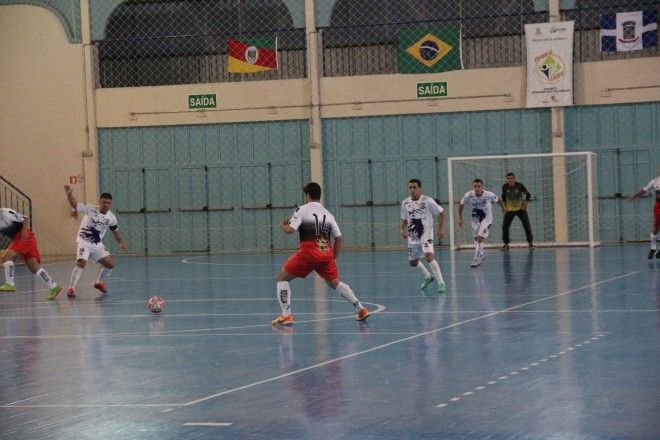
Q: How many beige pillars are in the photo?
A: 3